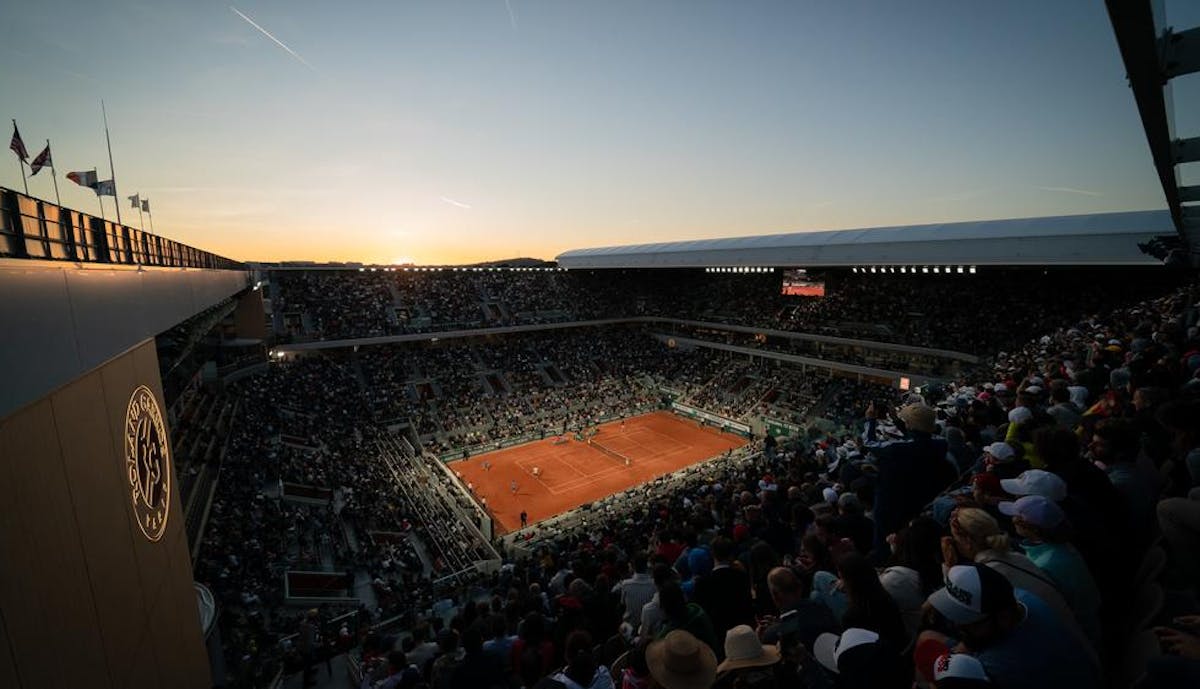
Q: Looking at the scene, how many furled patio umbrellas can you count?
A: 0